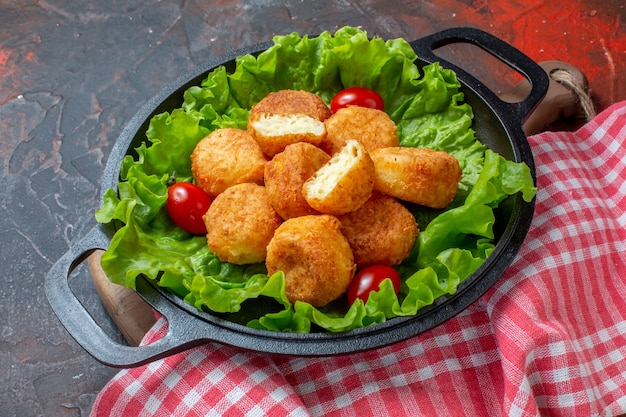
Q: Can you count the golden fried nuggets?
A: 9